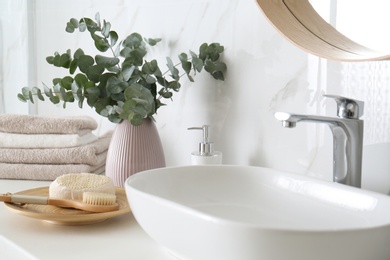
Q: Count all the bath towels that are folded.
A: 4